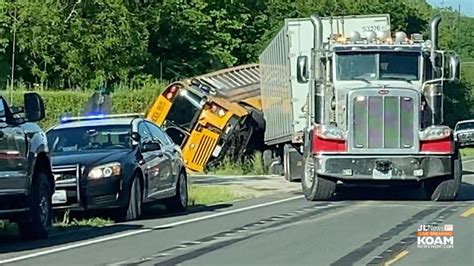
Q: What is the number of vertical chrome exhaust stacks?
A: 2